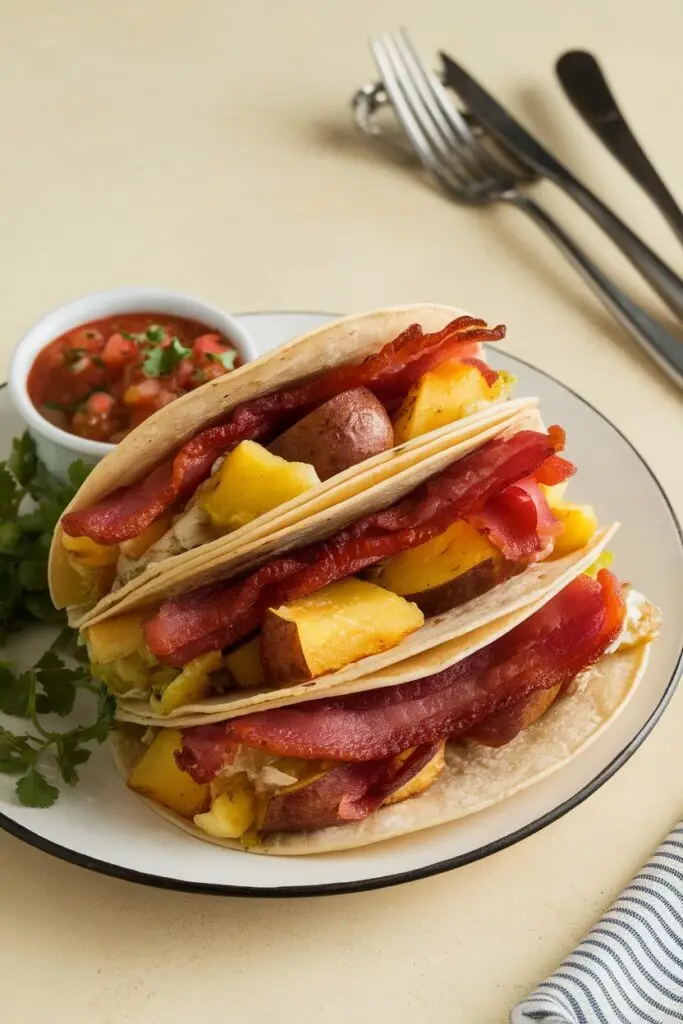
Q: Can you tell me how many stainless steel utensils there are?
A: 3